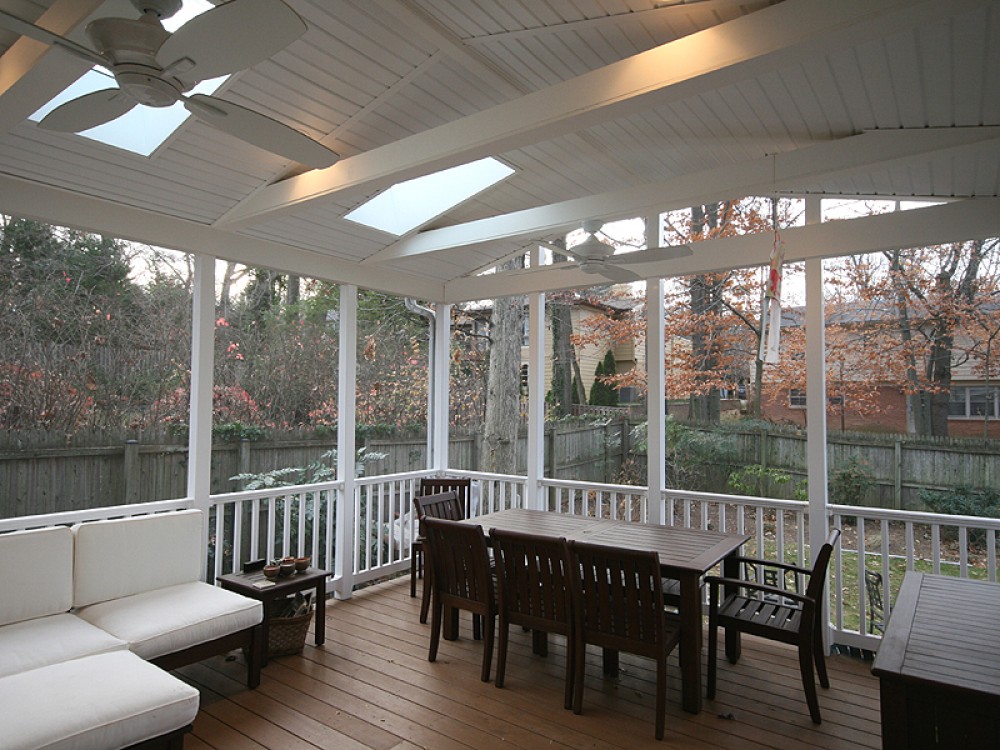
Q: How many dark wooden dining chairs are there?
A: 6